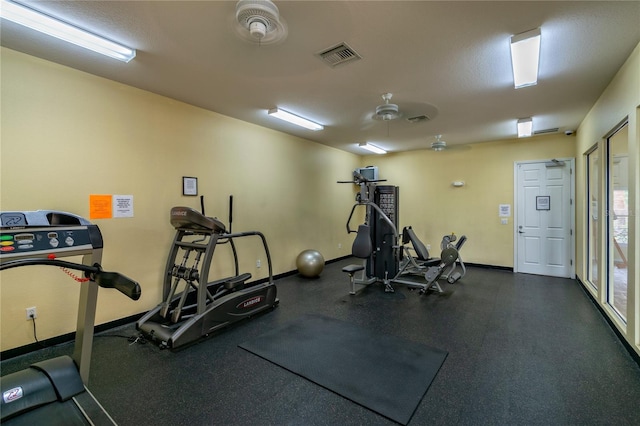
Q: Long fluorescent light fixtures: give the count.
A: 5